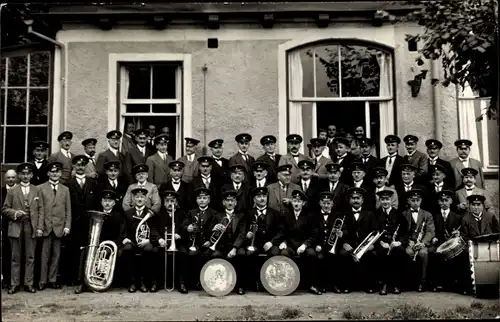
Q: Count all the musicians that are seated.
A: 13